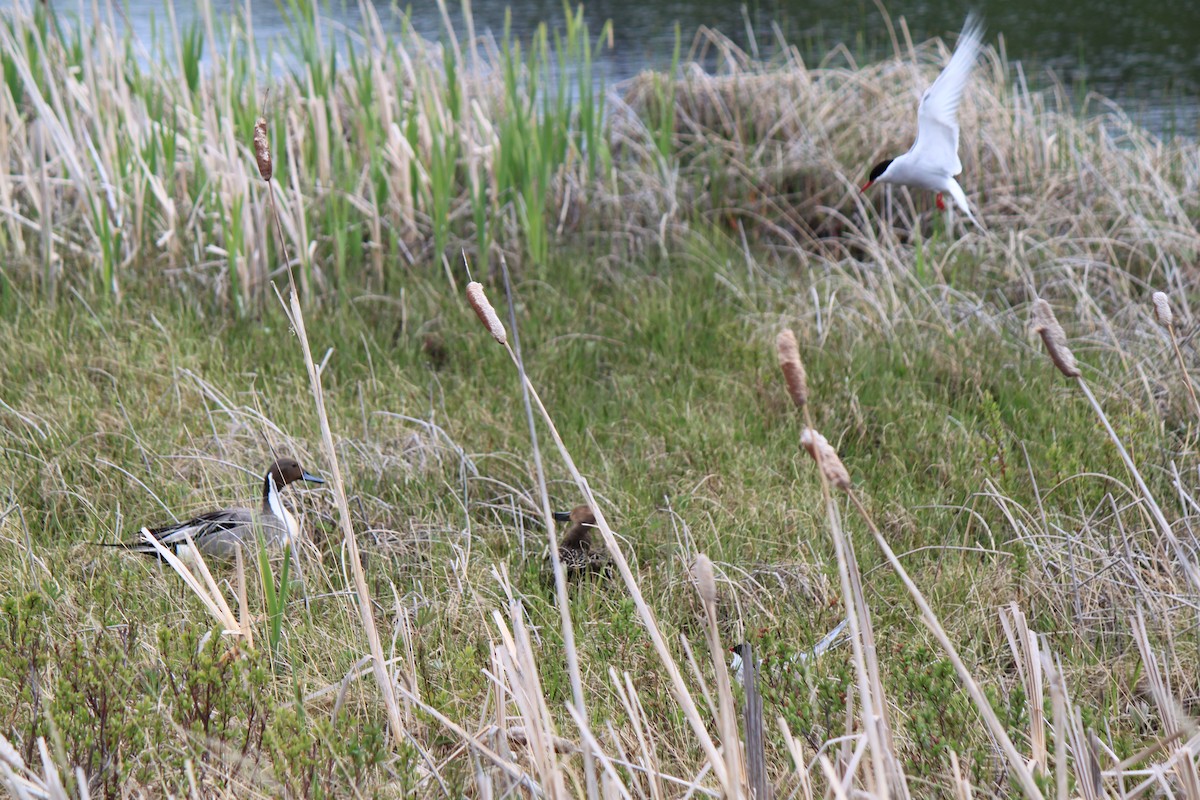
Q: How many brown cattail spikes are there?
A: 7